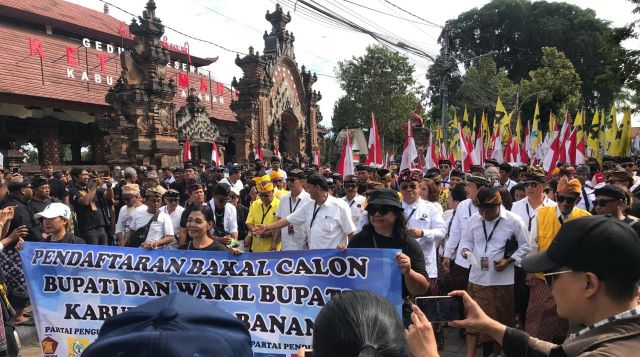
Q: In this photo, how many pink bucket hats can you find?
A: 0